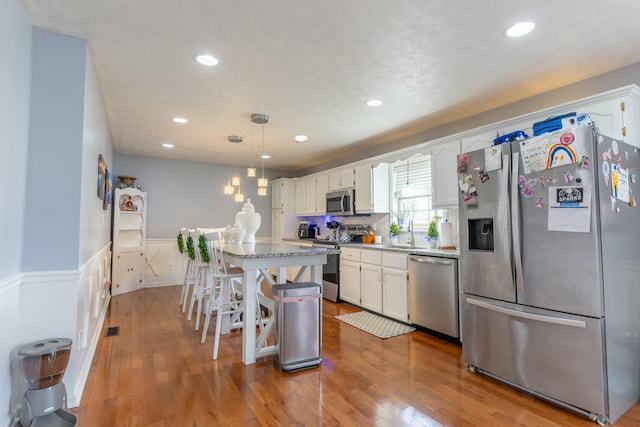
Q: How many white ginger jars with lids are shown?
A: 3